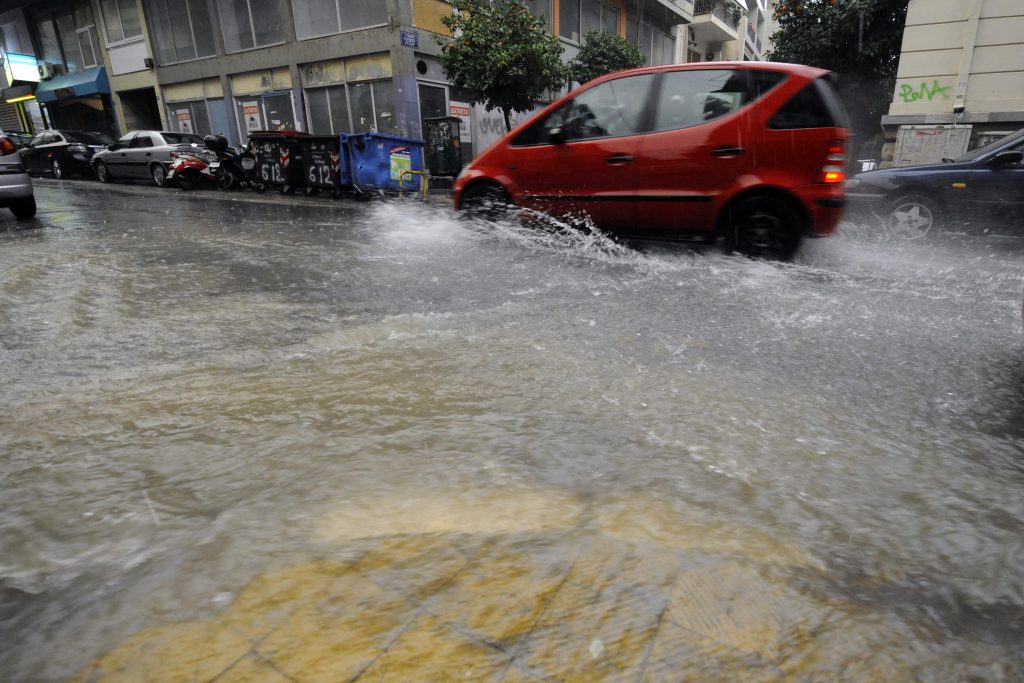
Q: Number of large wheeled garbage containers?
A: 3